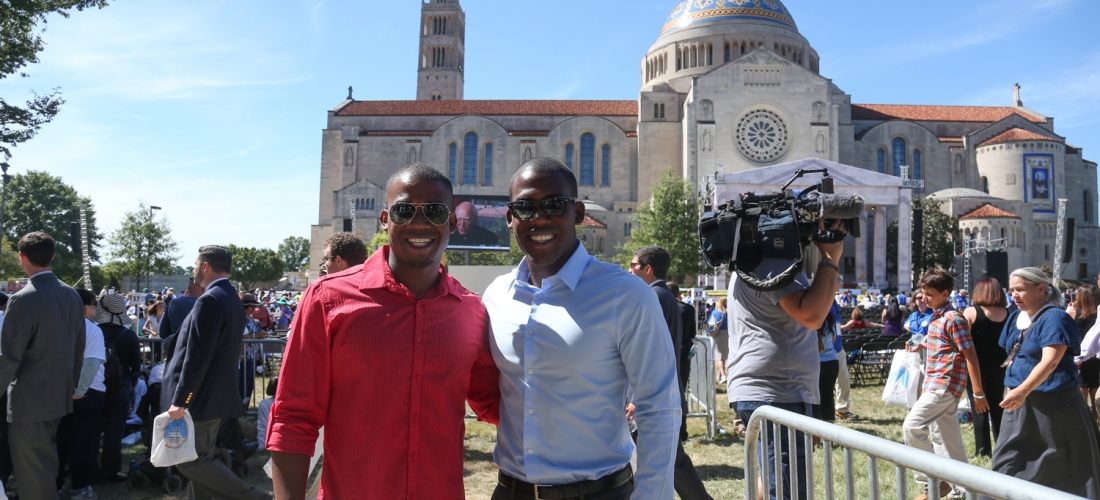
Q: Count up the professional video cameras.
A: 1